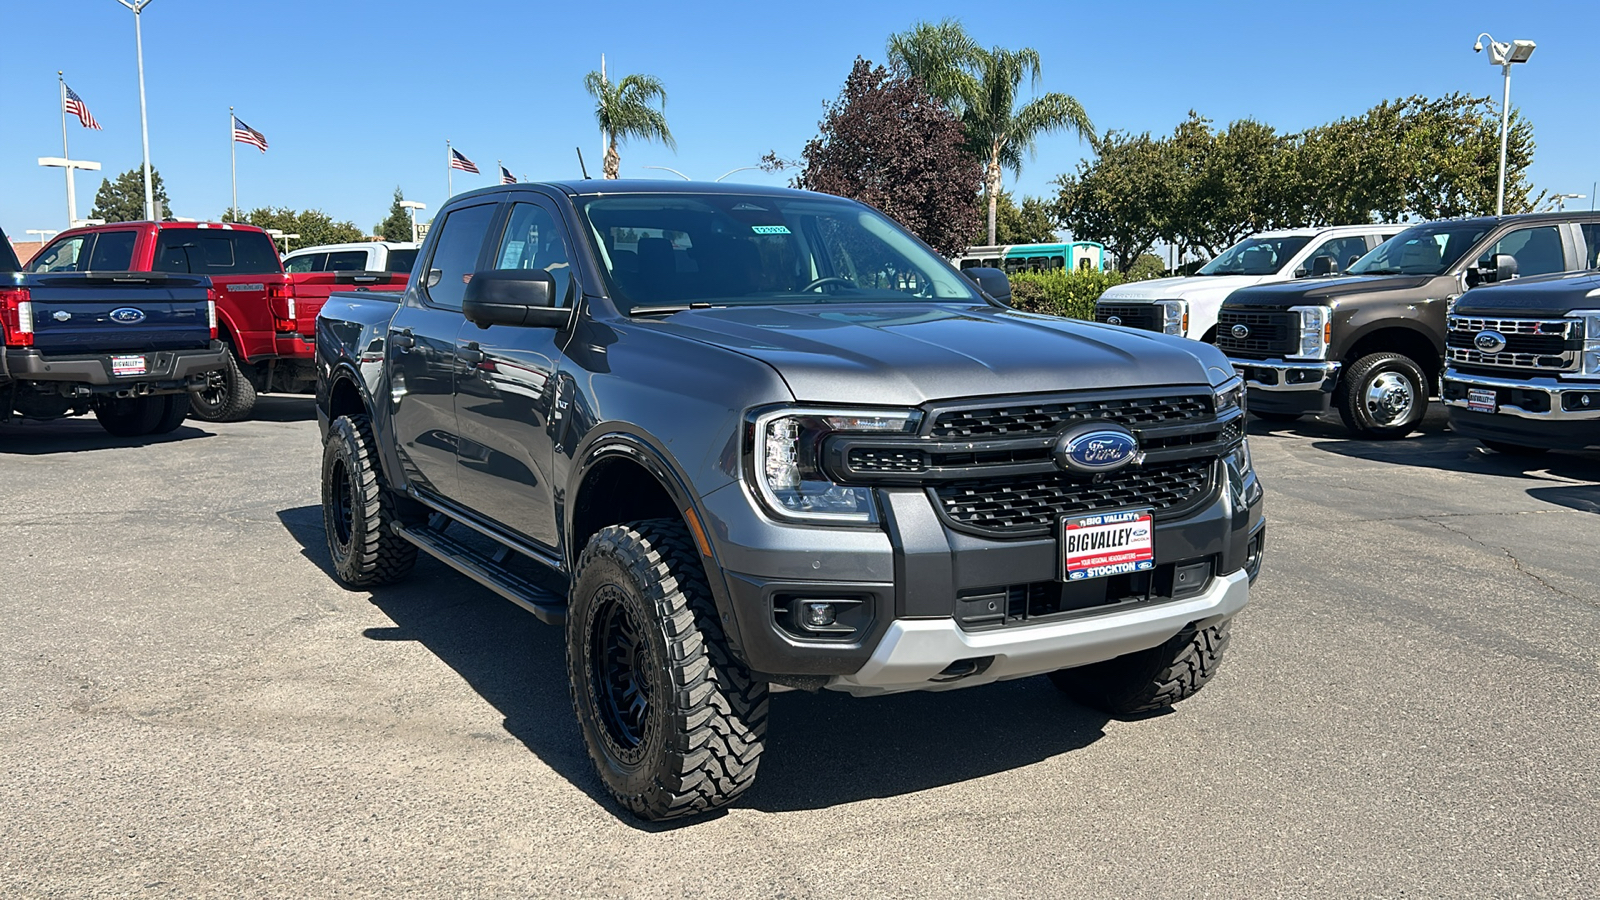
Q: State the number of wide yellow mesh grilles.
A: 0